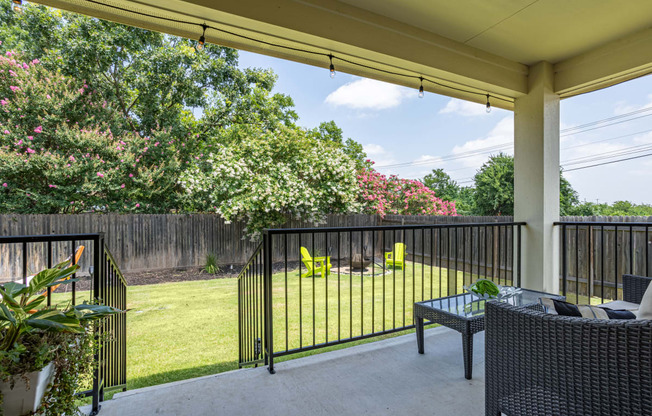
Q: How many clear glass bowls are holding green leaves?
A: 1